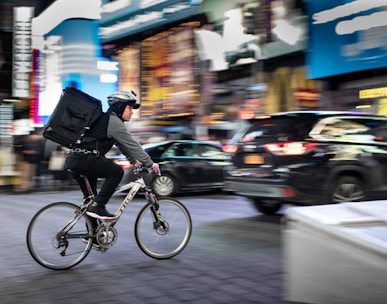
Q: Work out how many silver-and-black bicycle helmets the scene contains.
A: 1